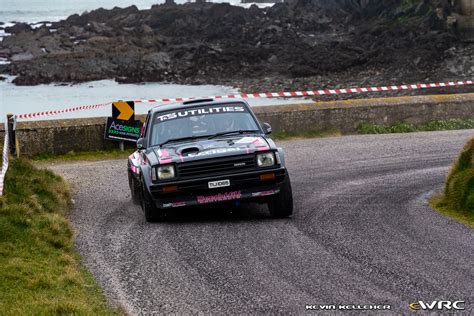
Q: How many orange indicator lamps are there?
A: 2